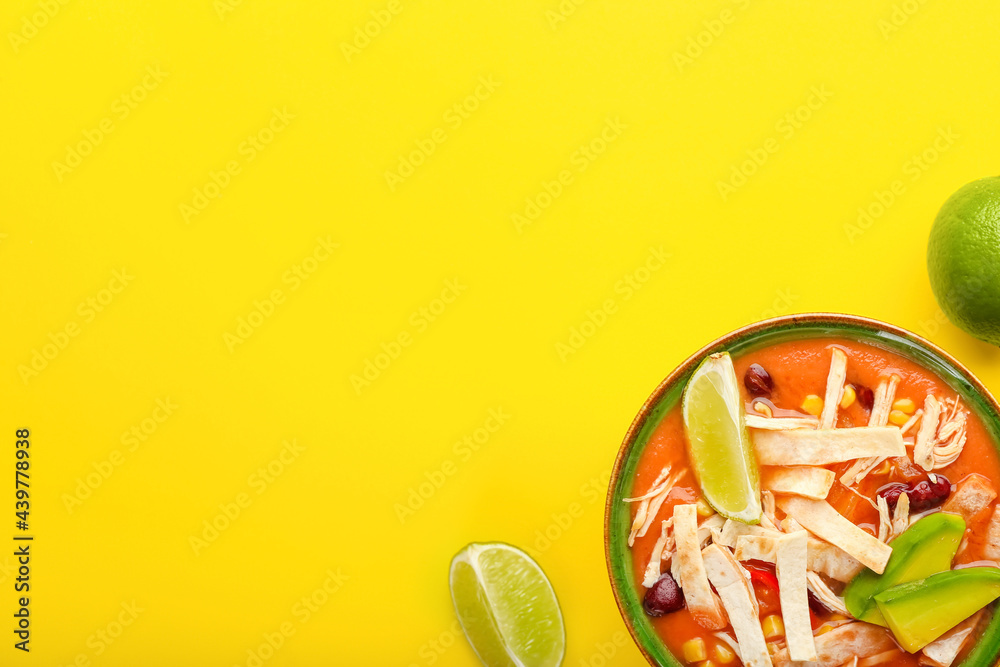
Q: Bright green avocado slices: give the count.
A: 2